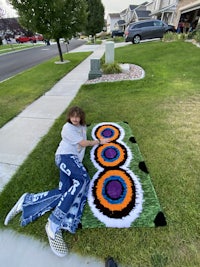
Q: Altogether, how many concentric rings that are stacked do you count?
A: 3